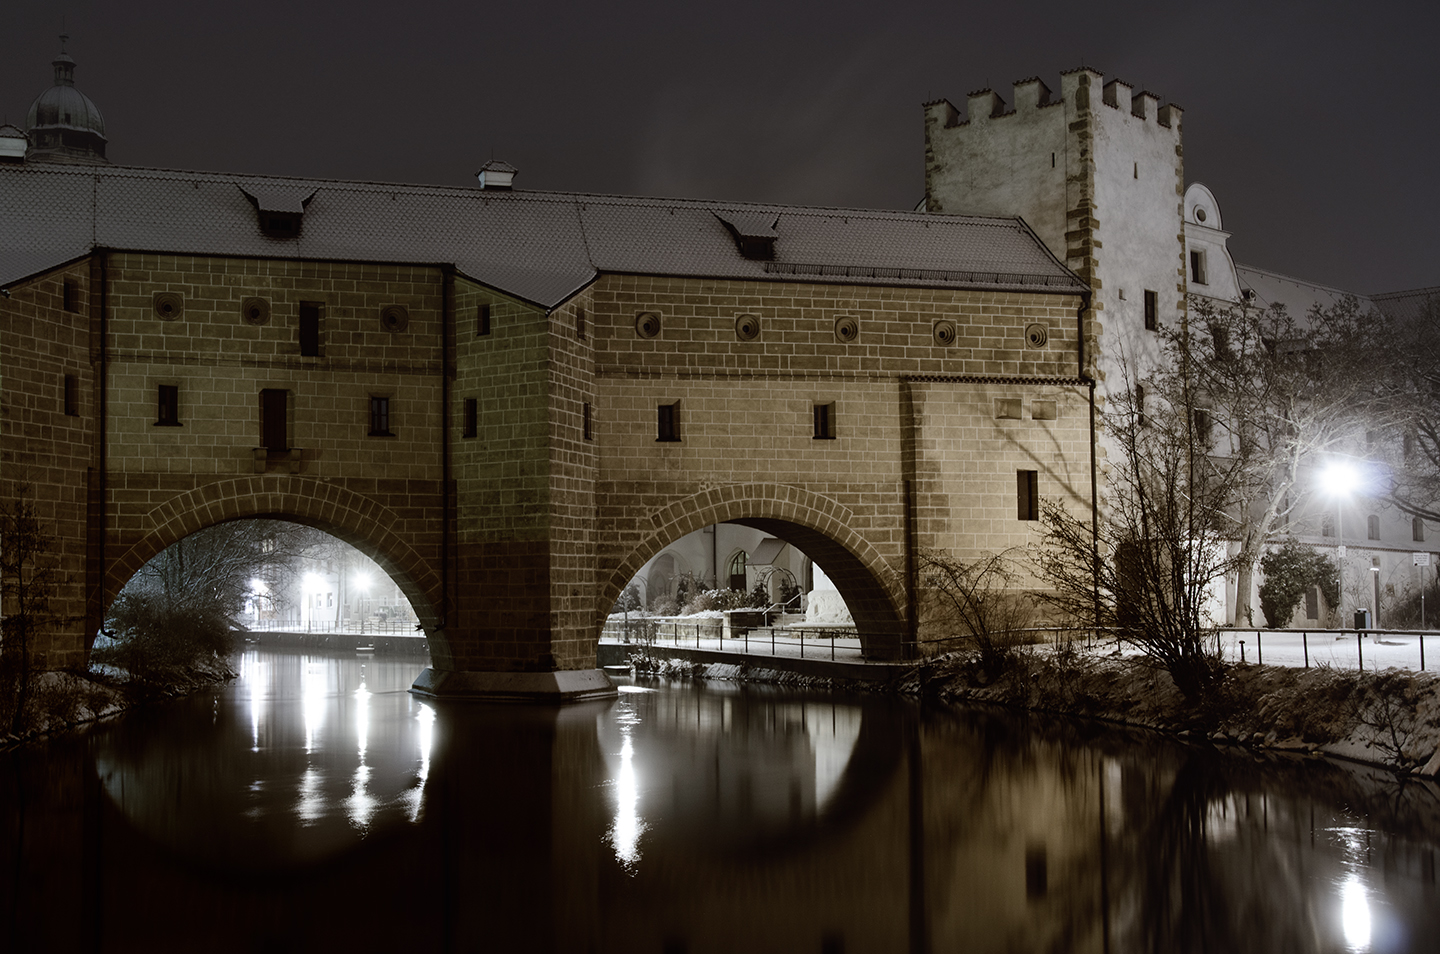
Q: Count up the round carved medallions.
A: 8